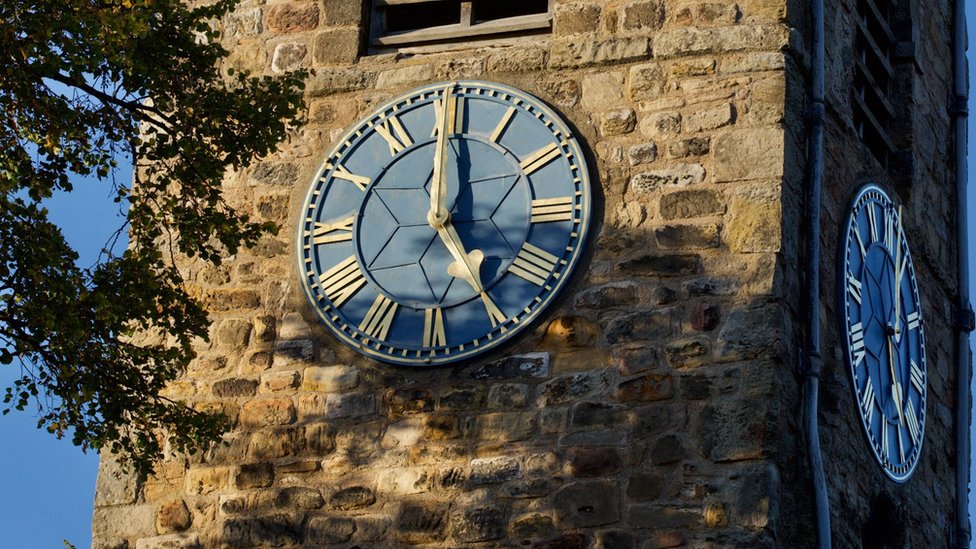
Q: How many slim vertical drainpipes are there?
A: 2